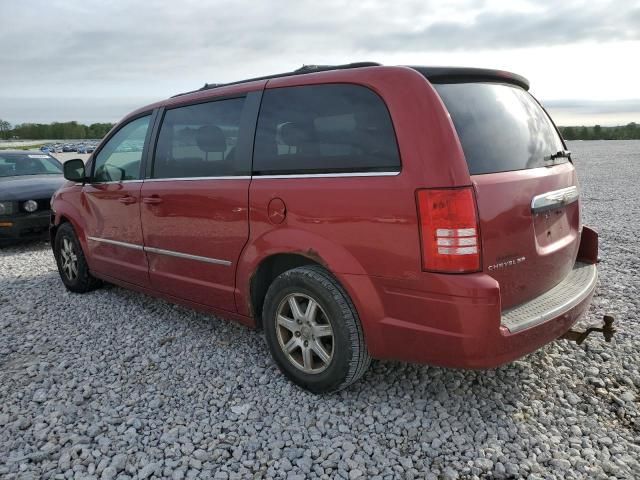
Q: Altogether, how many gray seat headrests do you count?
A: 2